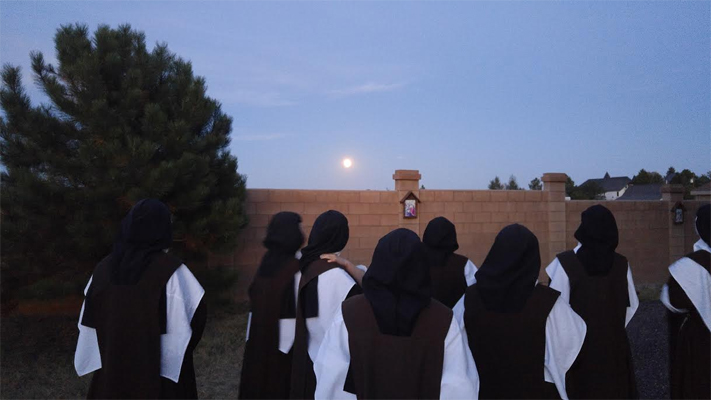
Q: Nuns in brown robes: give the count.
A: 8